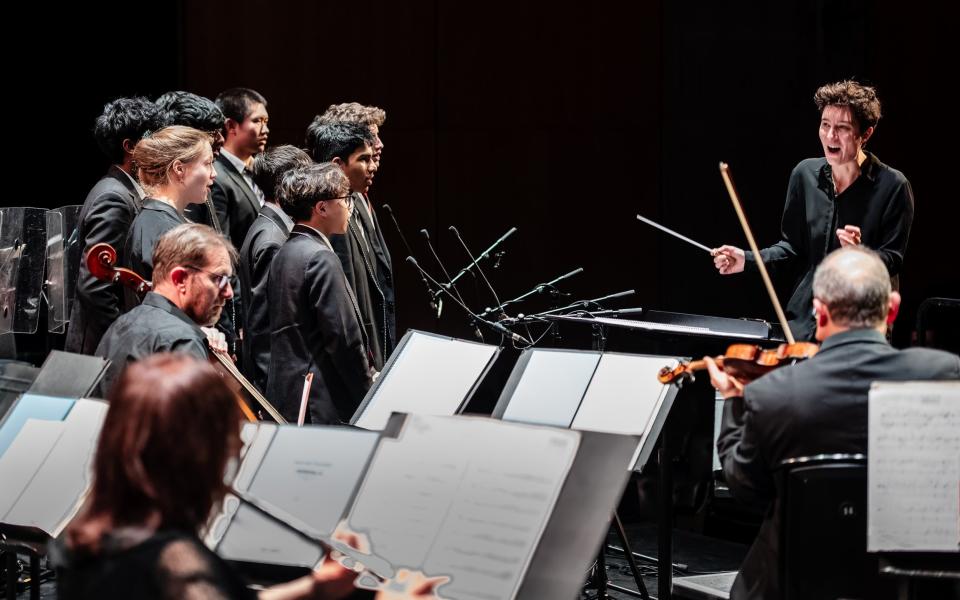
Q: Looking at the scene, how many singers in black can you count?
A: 8